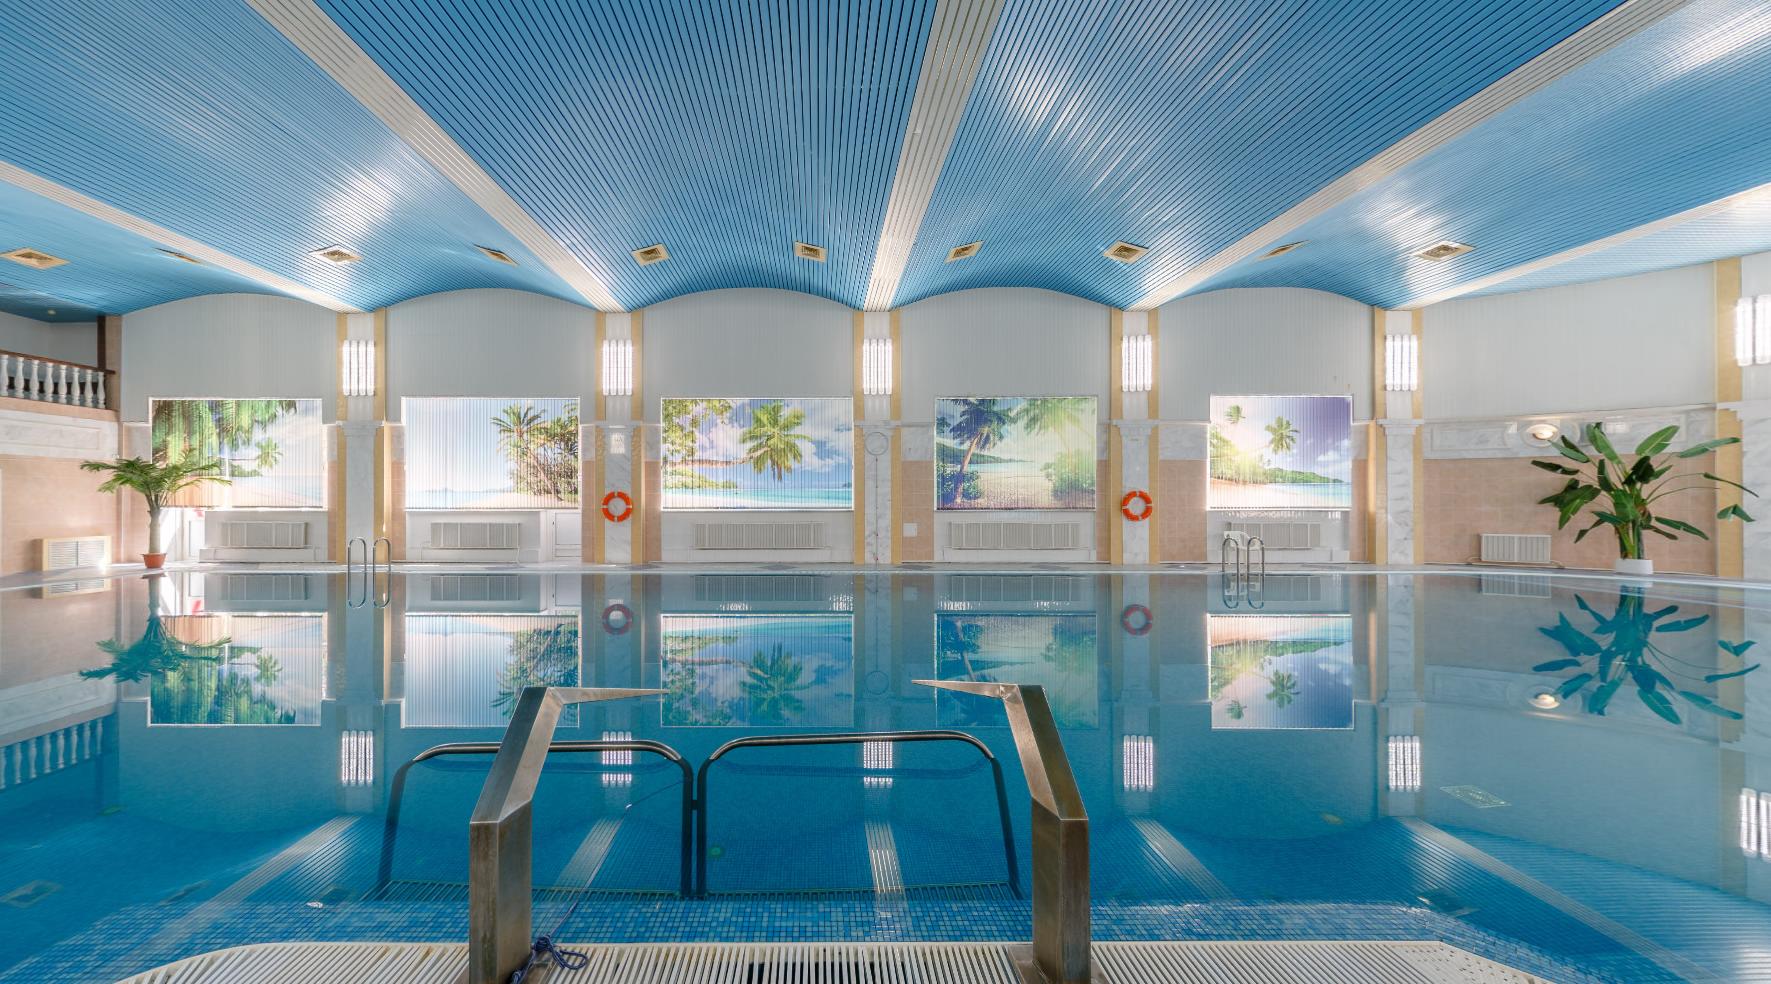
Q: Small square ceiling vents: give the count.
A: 10